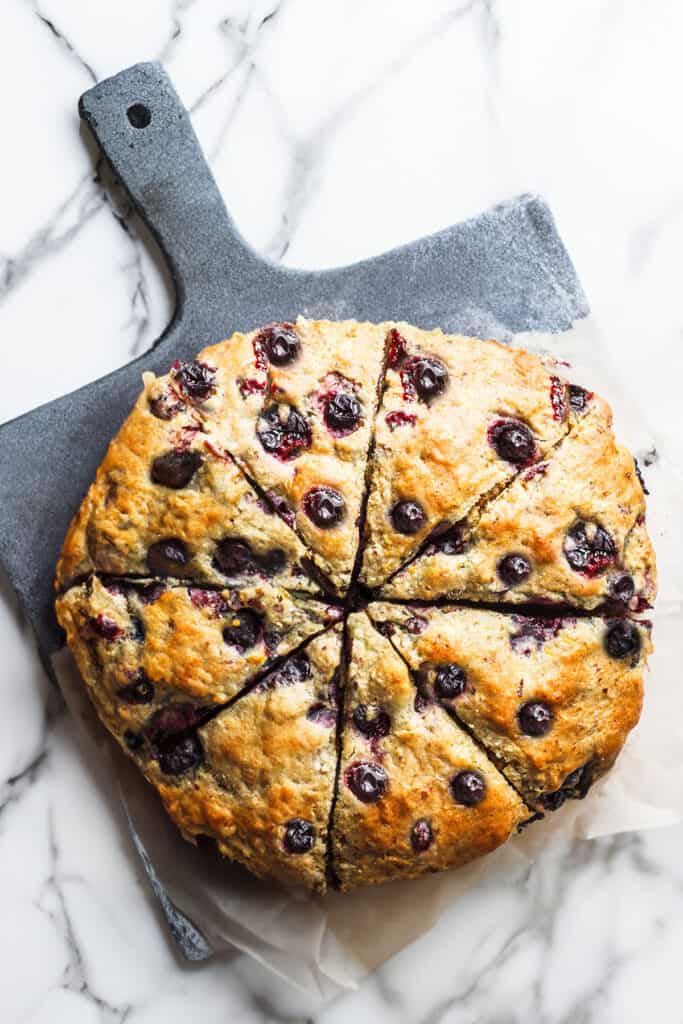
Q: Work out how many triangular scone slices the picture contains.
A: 8